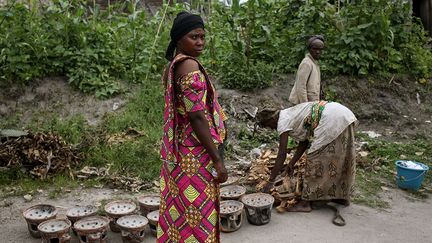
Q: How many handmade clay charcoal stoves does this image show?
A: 12